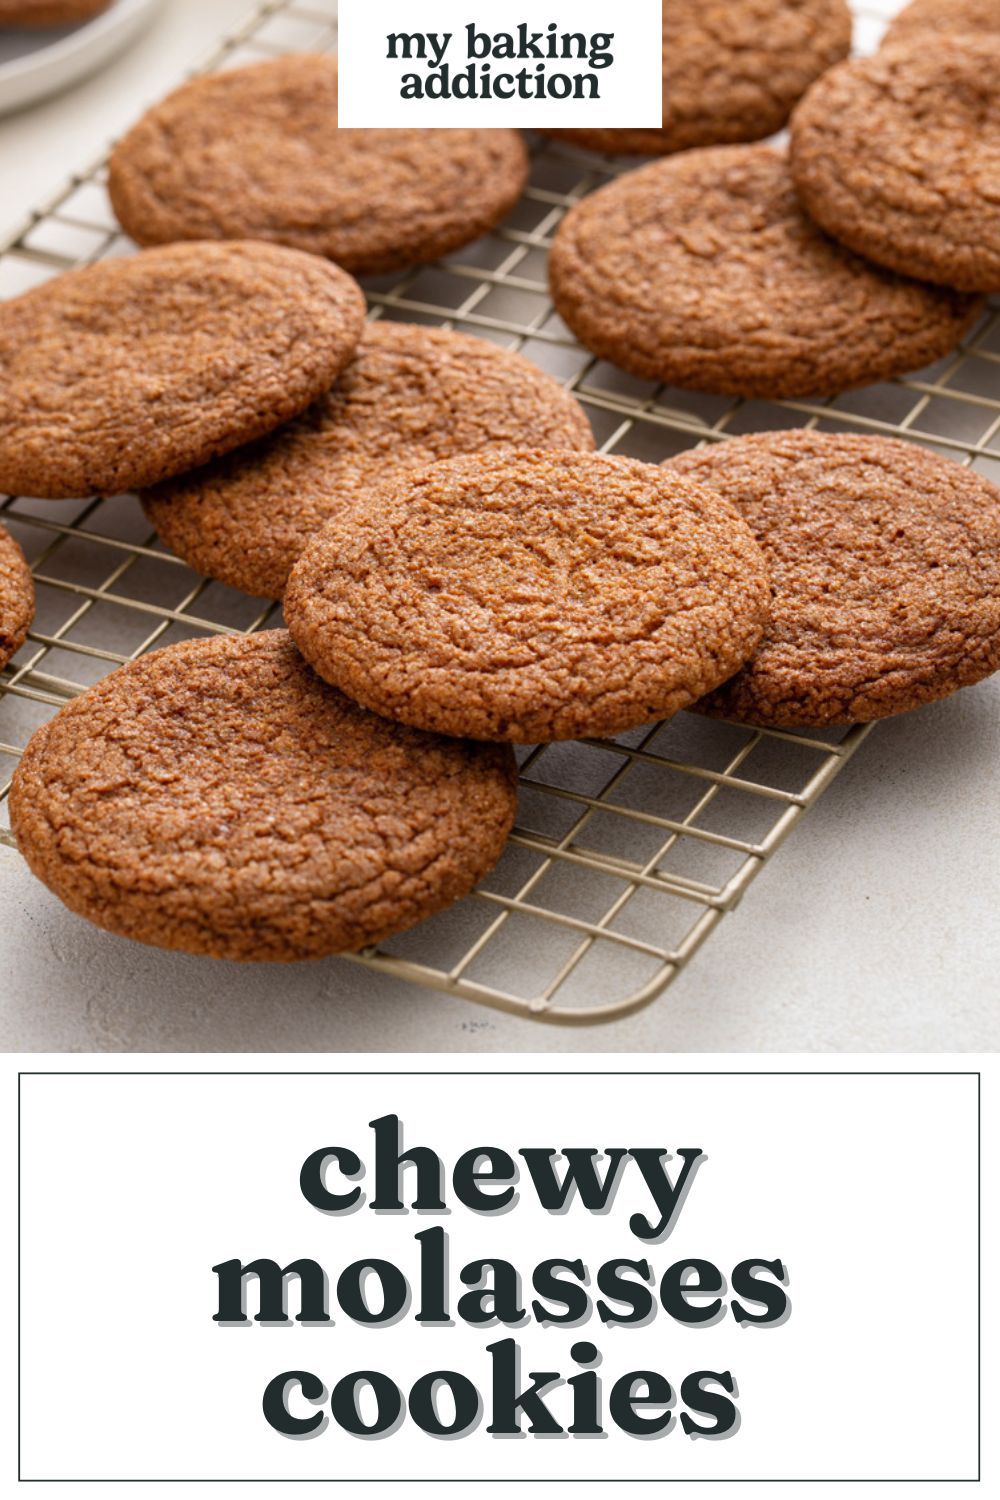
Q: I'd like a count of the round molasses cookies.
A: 12